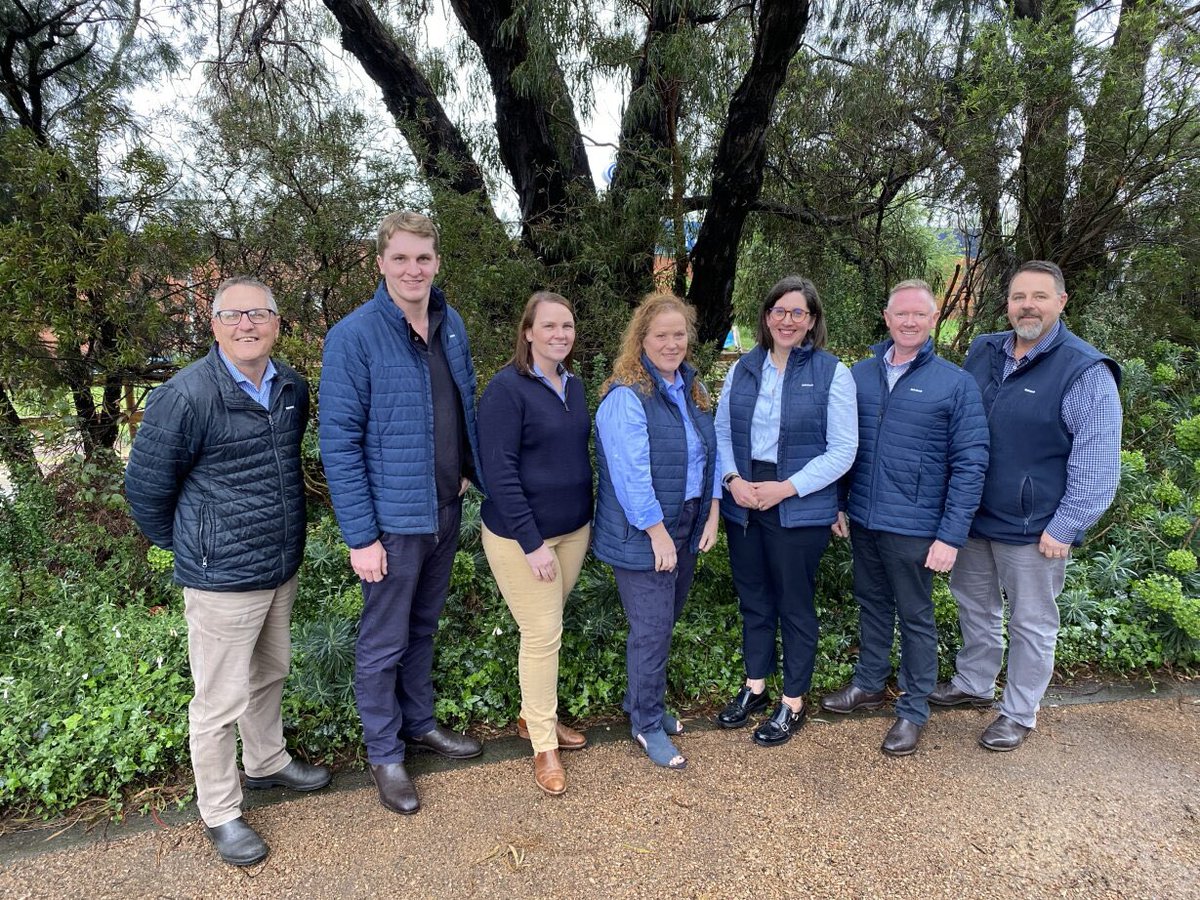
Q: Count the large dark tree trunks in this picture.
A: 4